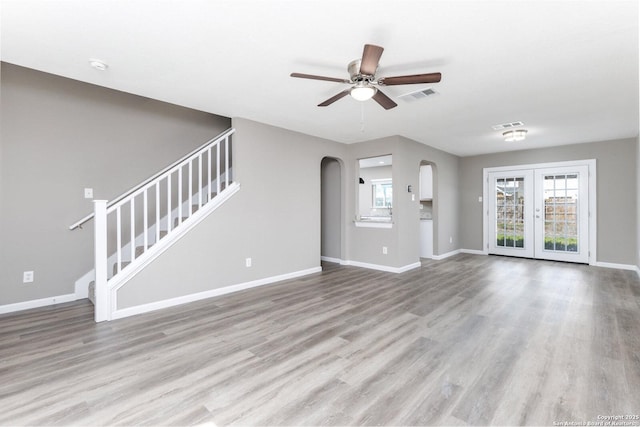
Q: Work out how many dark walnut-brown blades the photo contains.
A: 5